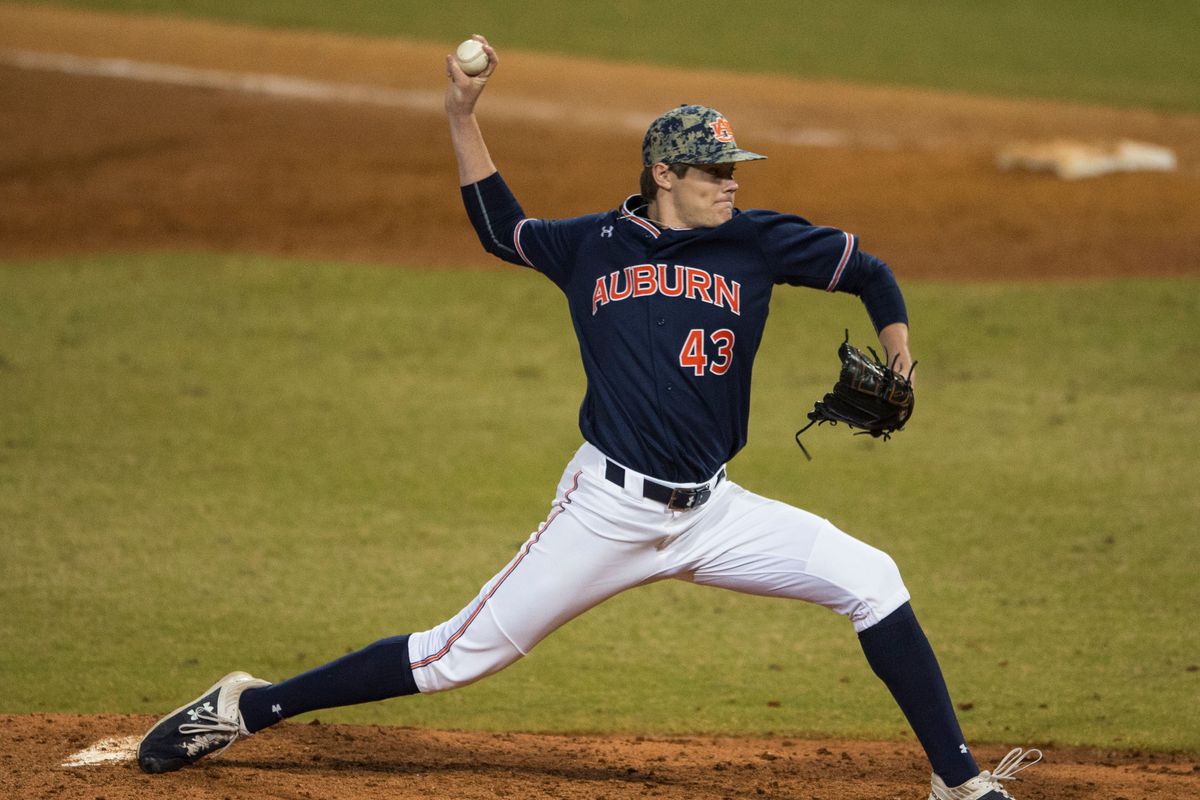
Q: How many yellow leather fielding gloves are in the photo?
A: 0